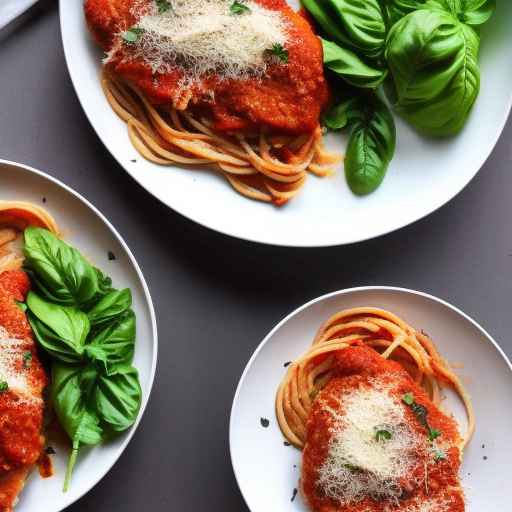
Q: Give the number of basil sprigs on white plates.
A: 2